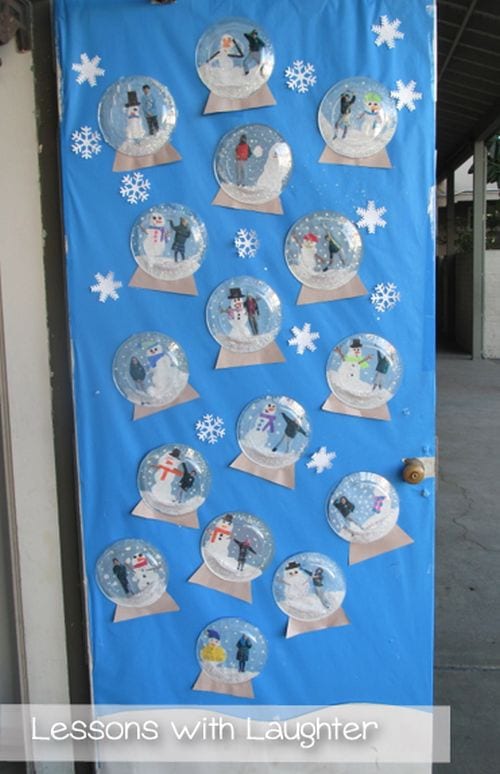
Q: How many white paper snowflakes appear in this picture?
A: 13